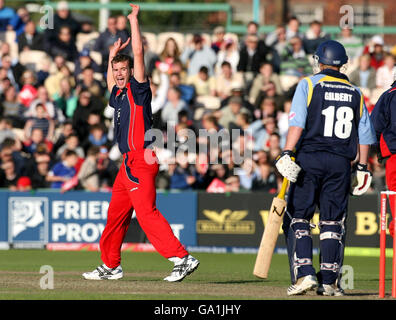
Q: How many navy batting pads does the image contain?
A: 2